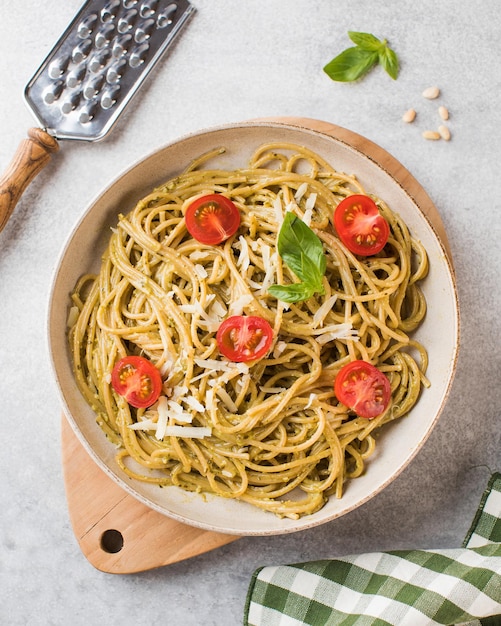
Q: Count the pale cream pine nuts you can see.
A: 5